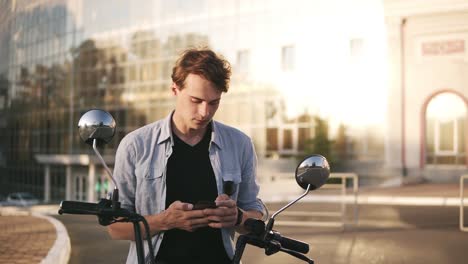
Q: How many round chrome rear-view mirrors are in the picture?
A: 2